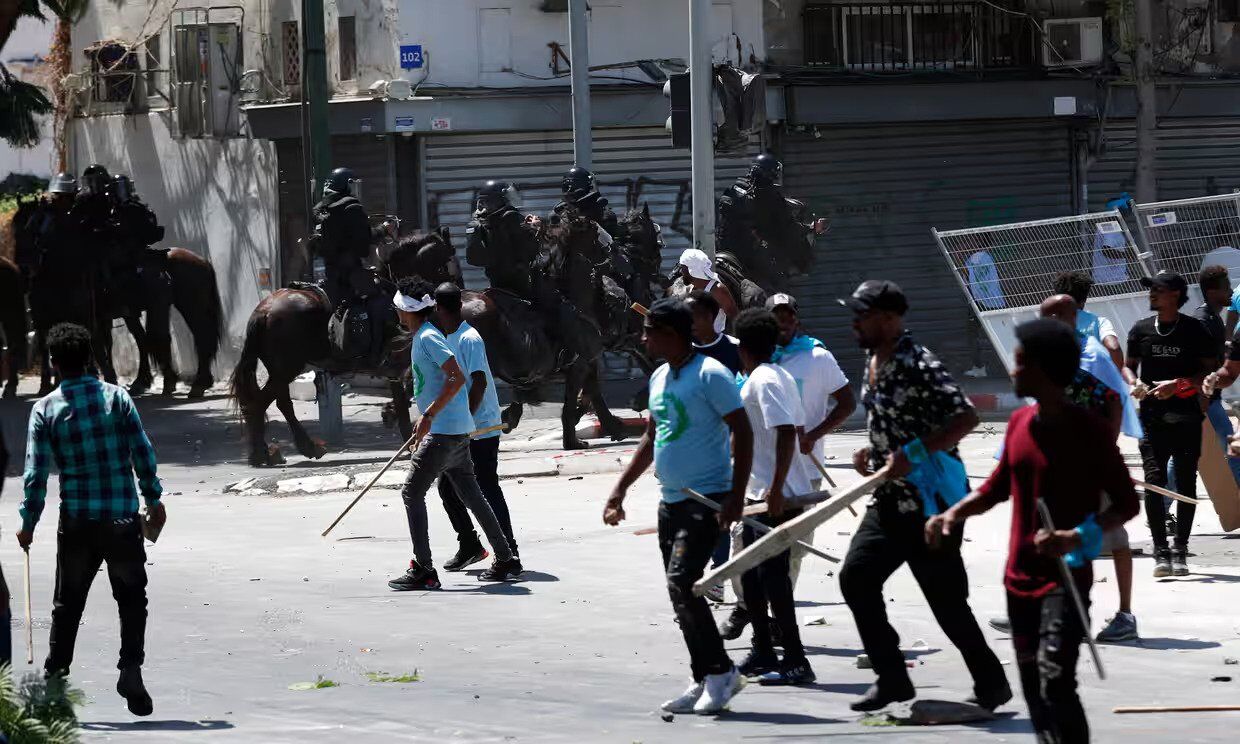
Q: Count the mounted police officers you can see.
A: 7